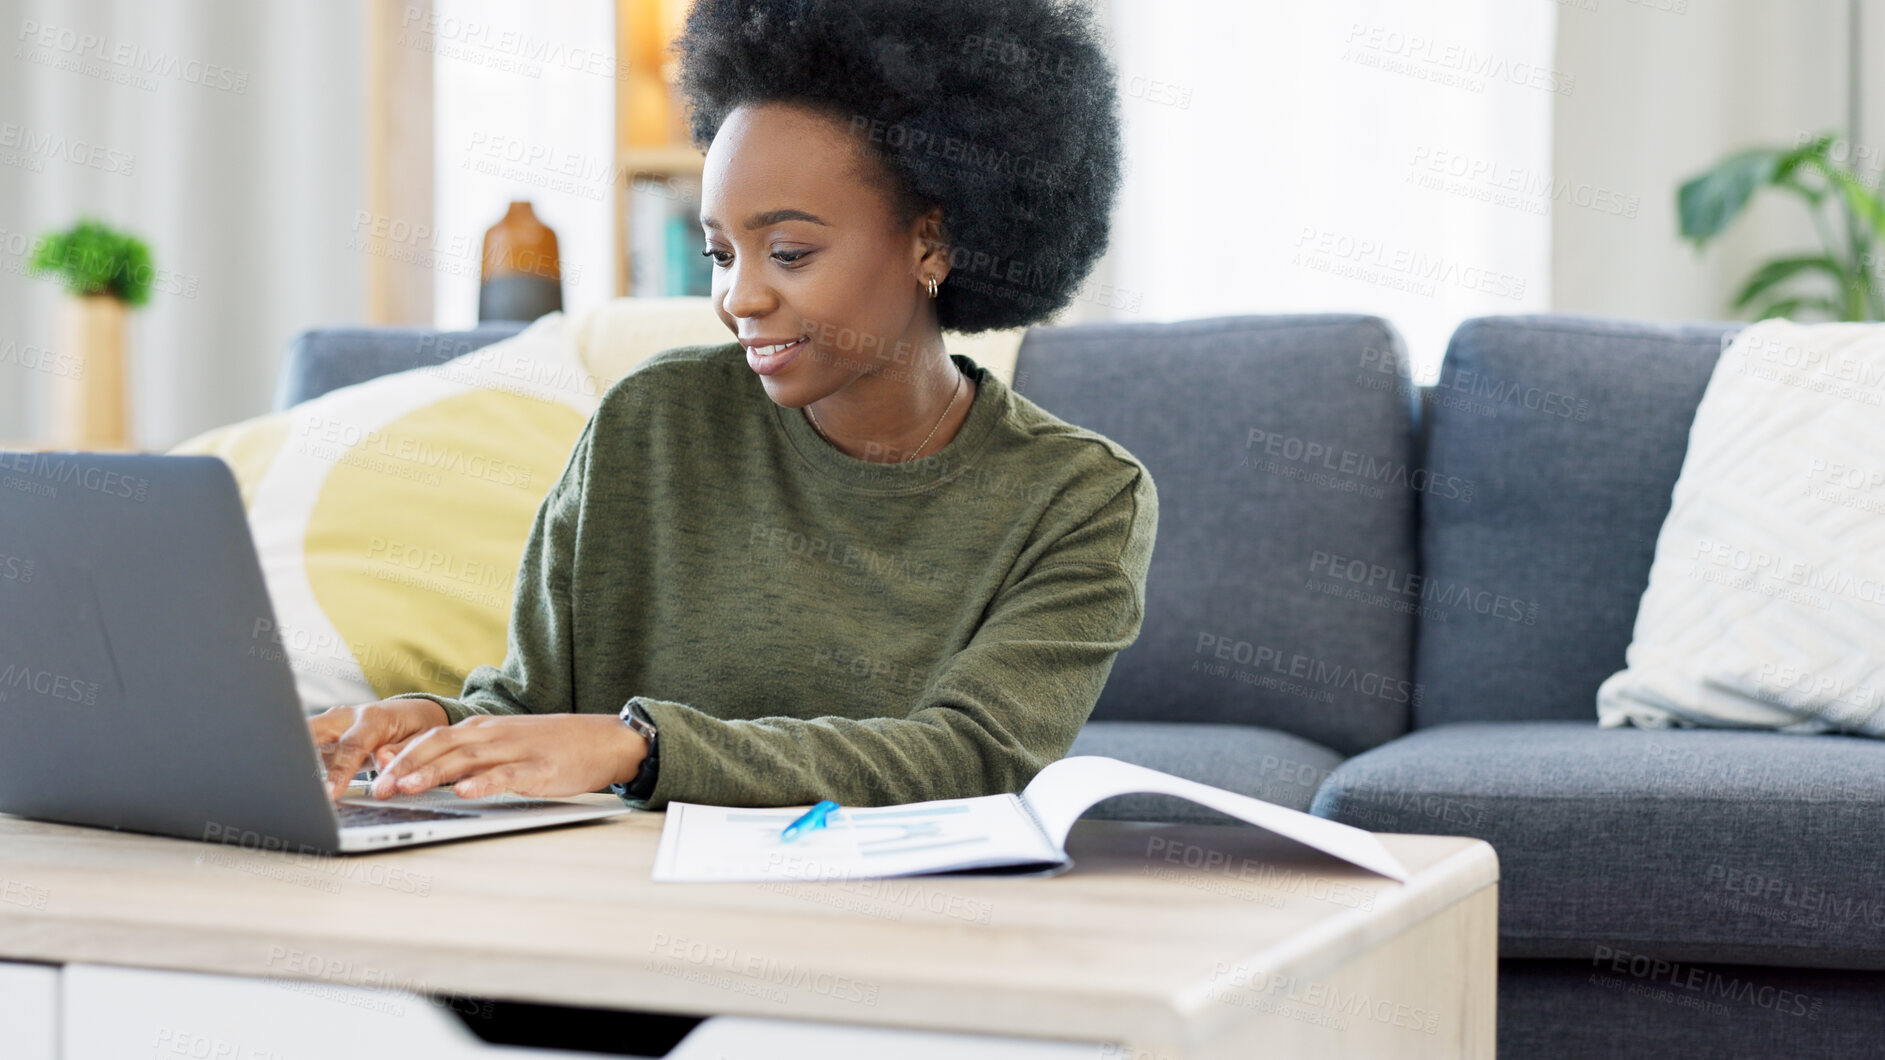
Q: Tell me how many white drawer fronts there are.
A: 2